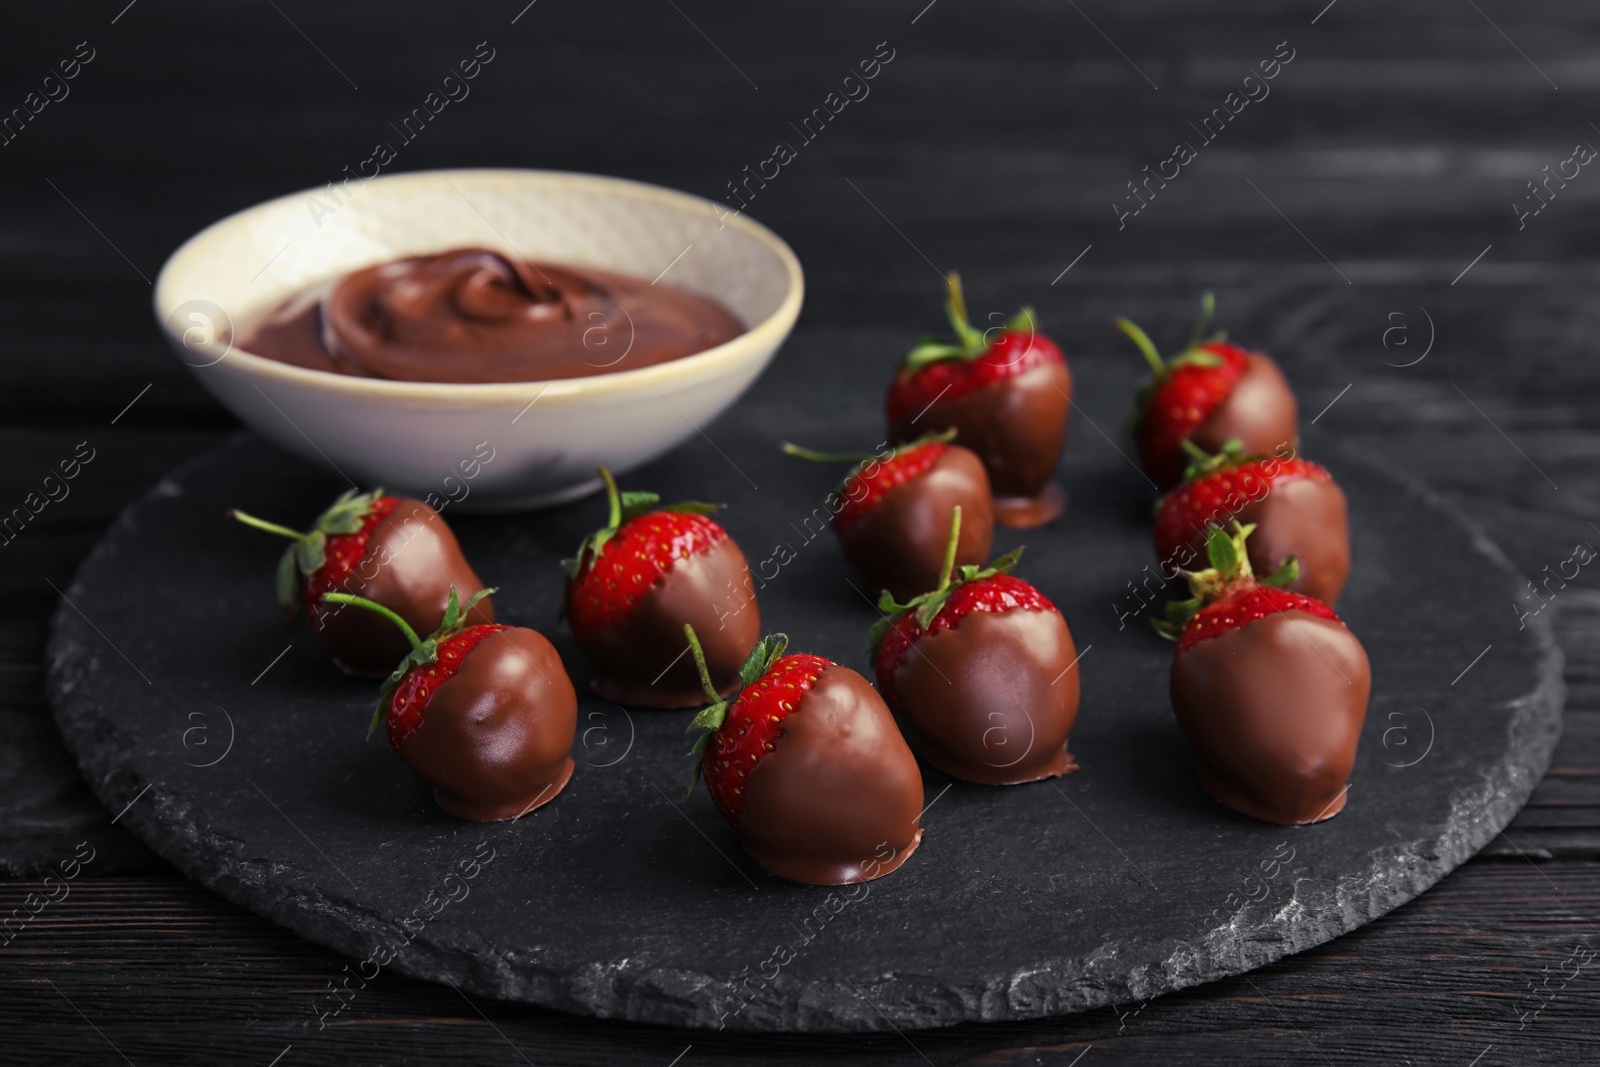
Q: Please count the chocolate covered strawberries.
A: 10